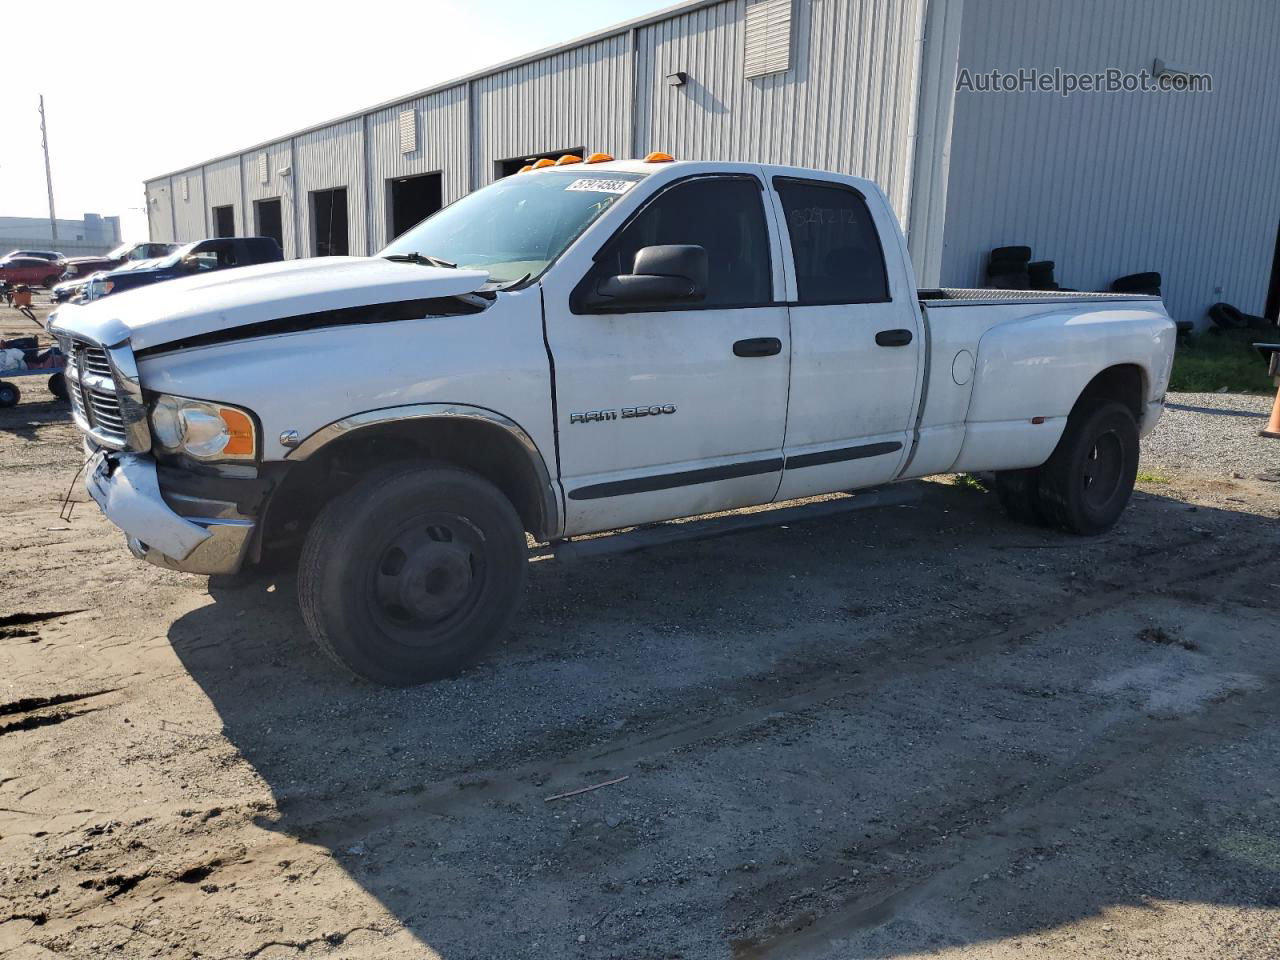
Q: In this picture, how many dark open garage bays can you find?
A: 5